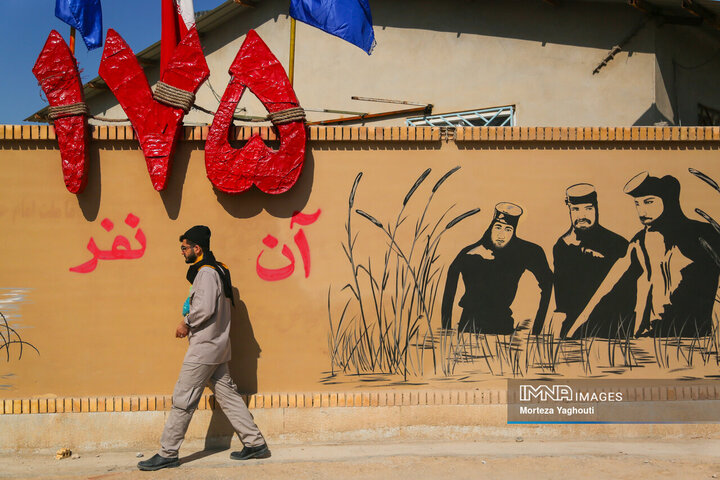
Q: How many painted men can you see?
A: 3